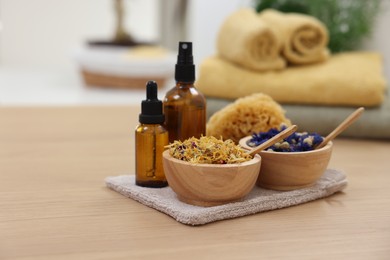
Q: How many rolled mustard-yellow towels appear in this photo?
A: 2